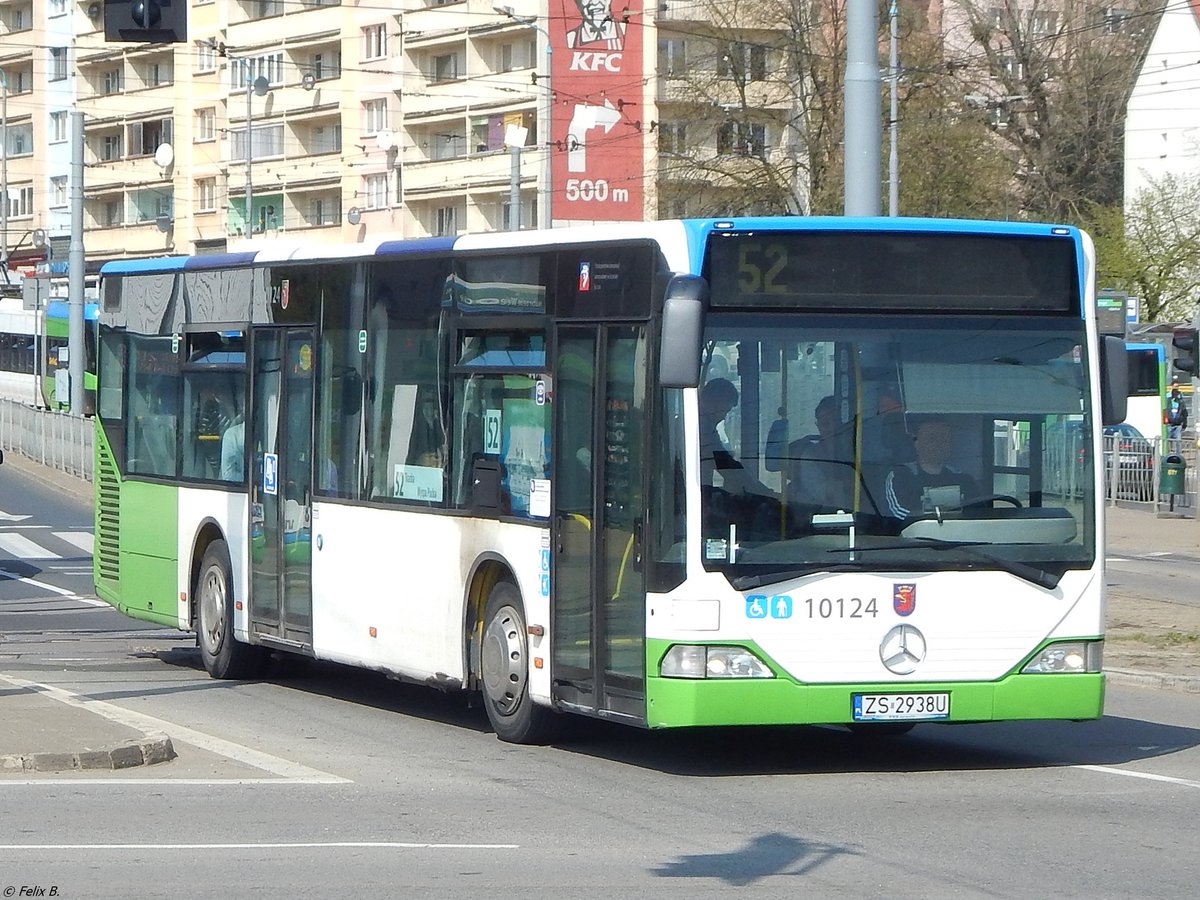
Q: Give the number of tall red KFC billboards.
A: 1